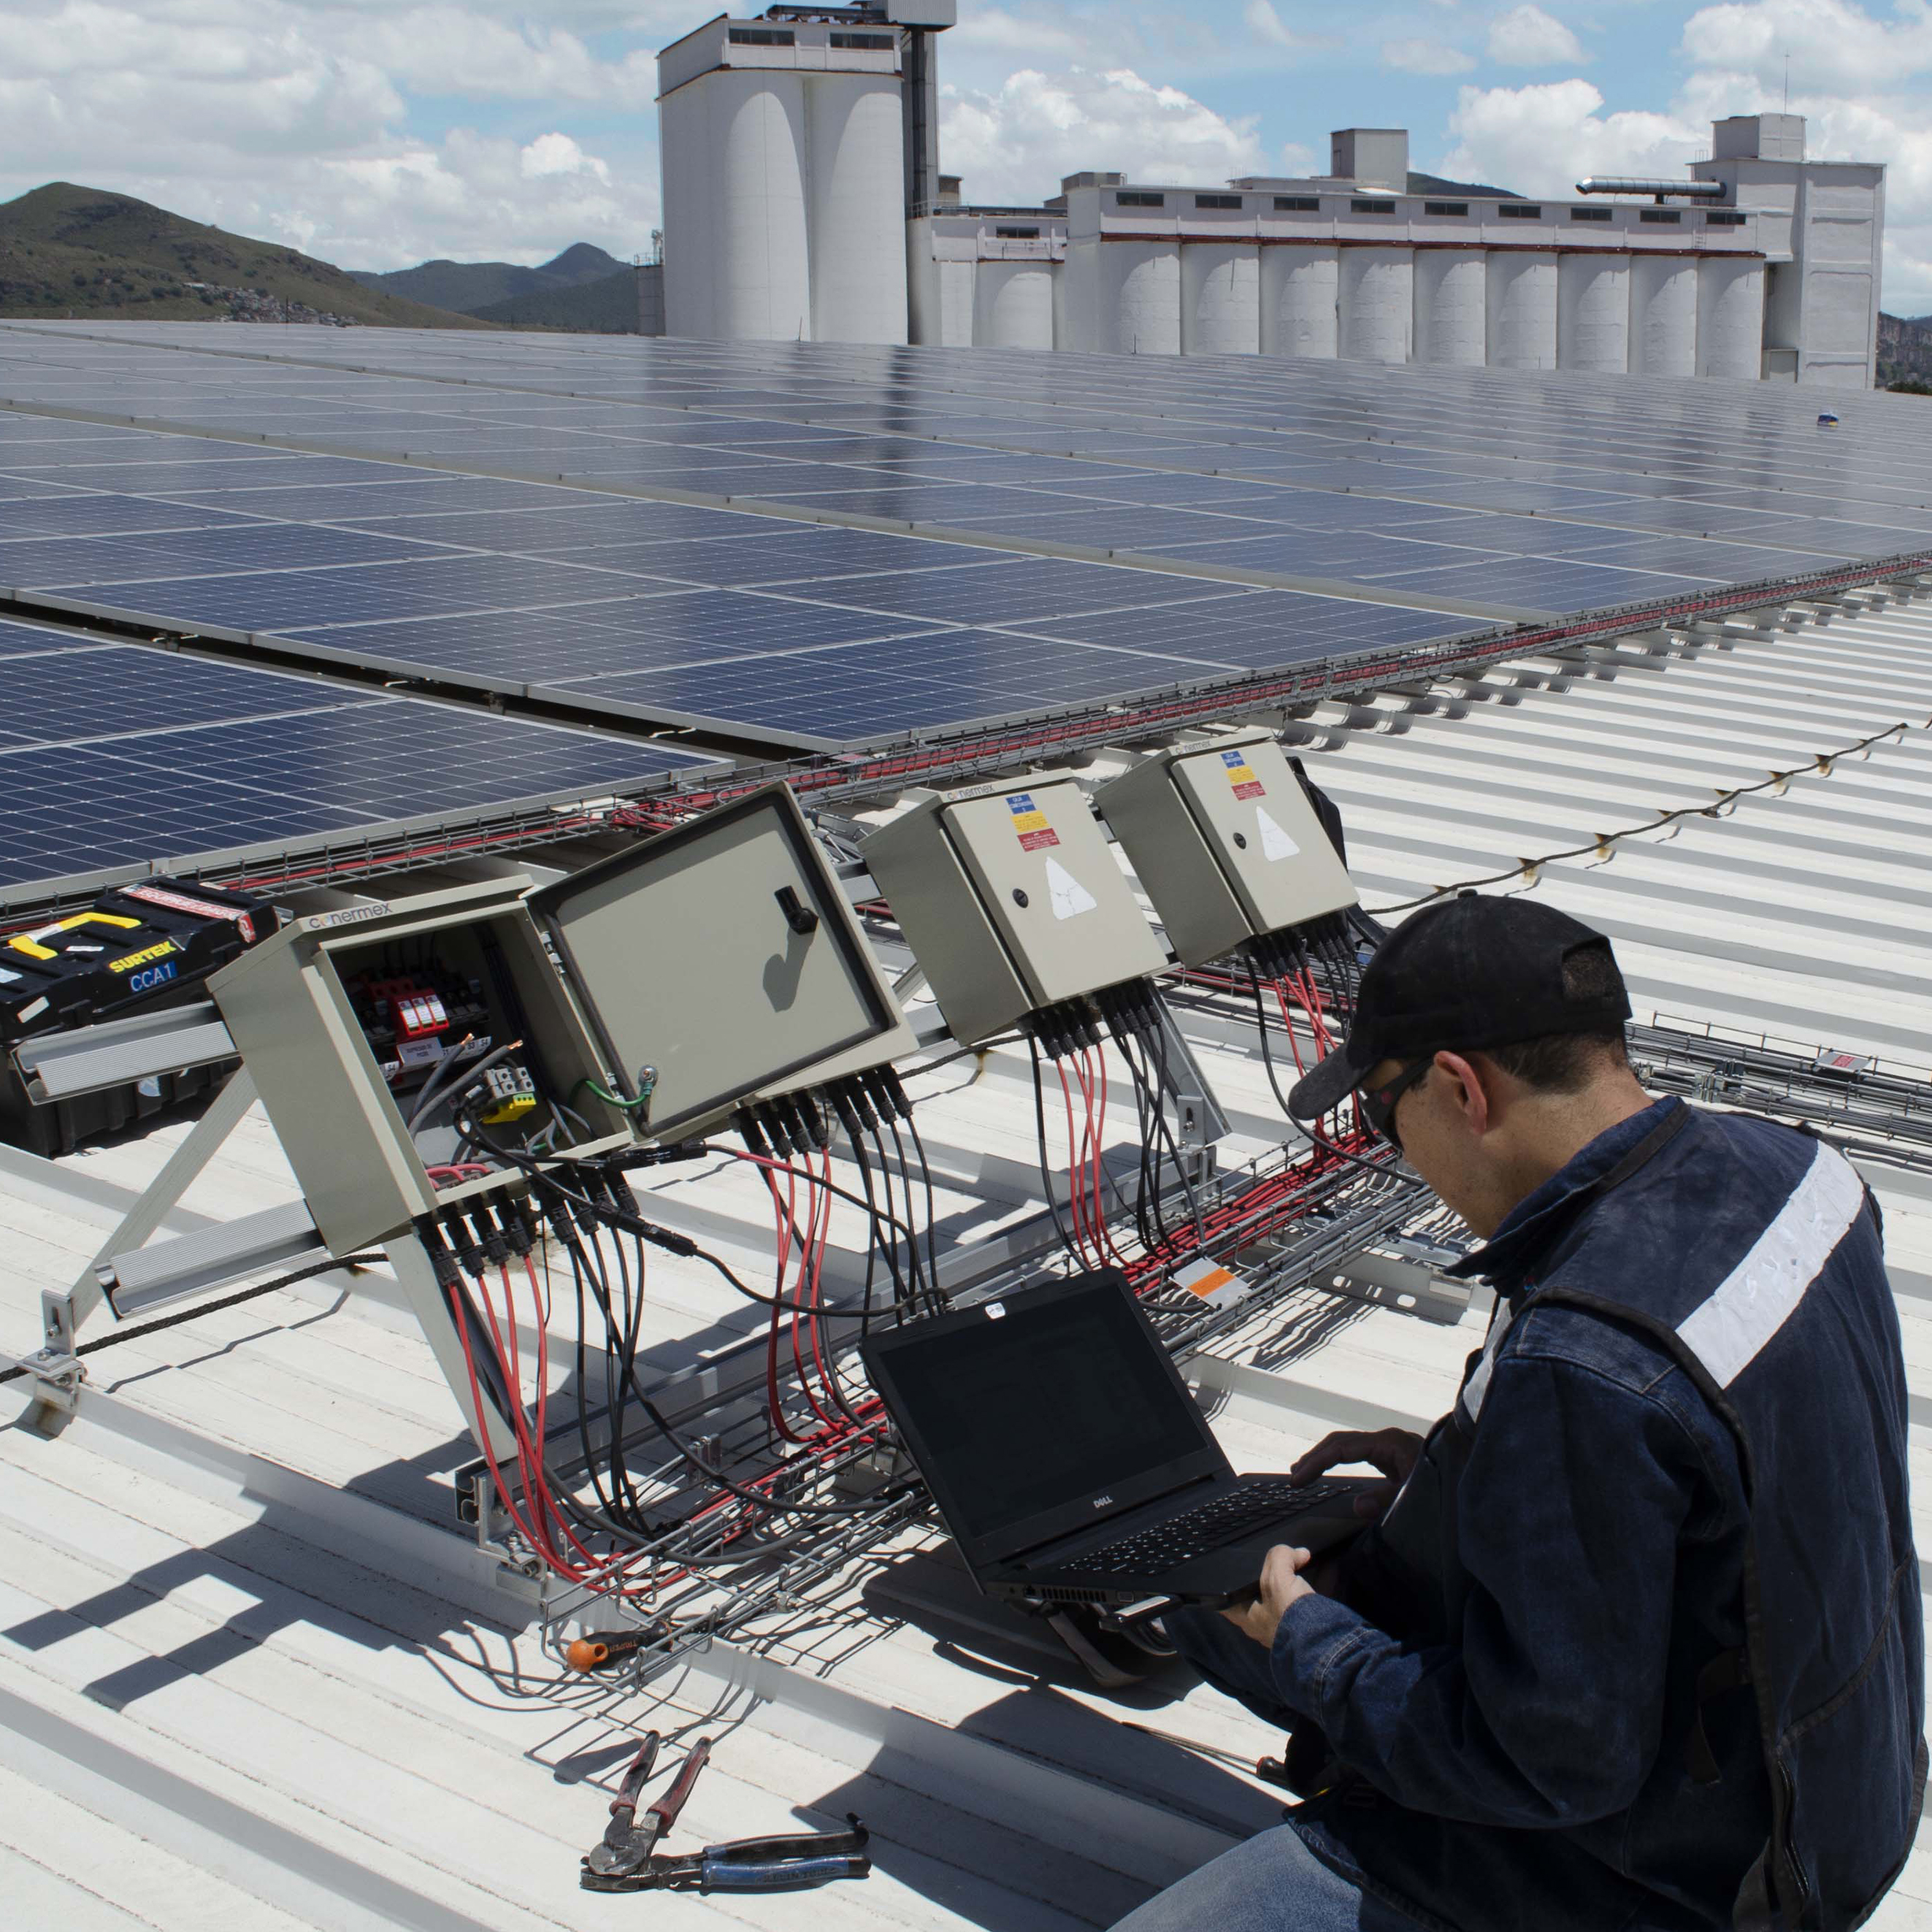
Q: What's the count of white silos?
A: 12